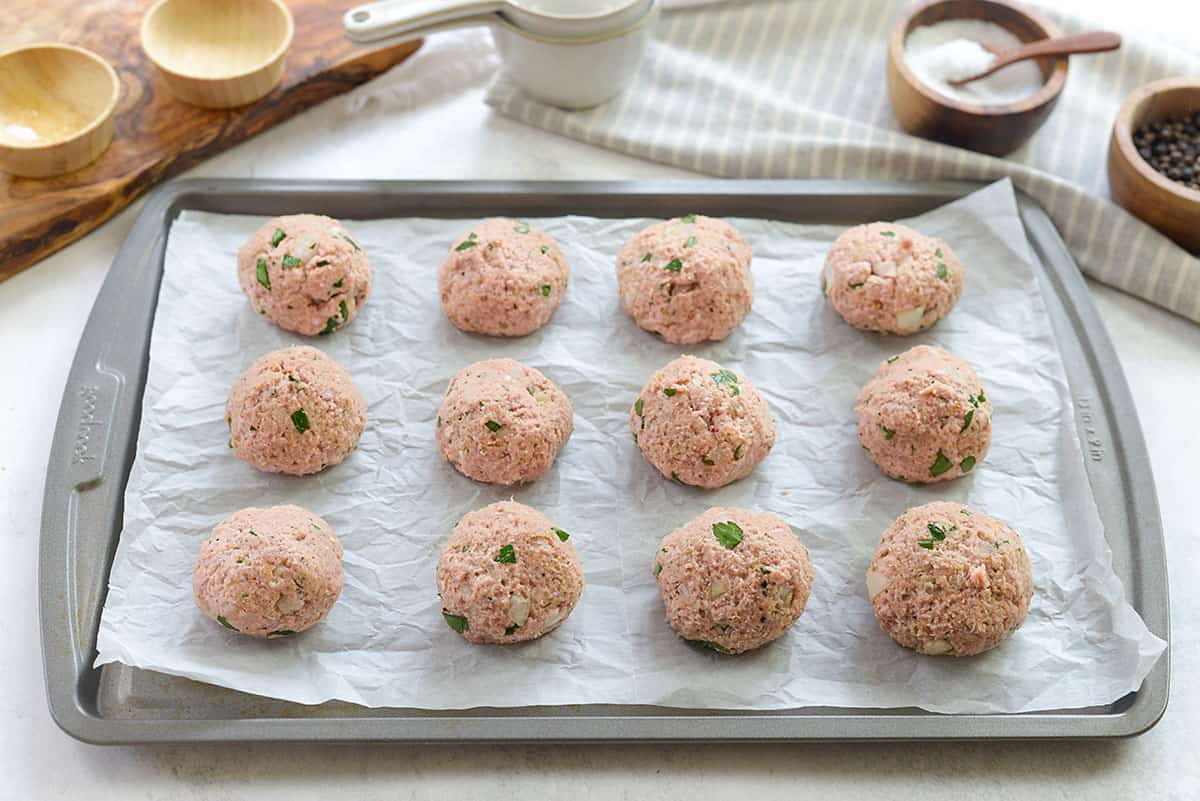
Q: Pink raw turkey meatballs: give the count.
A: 12